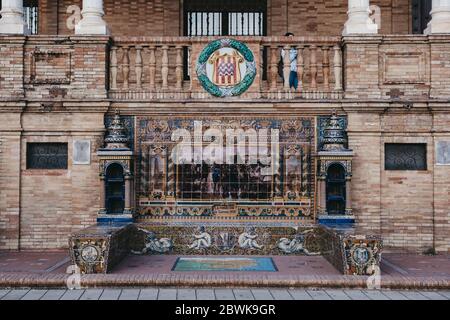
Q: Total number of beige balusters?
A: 12